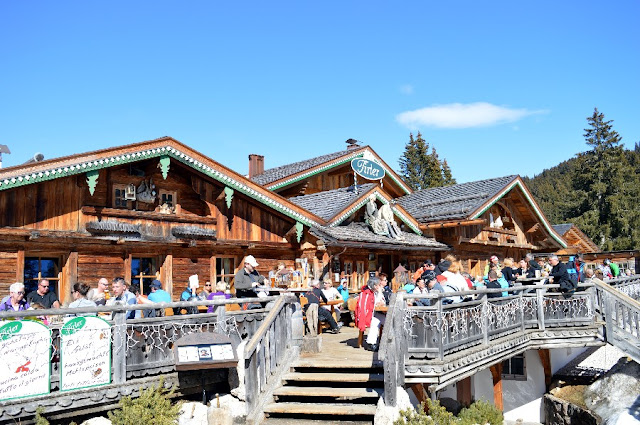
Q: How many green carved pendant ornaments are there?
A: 4